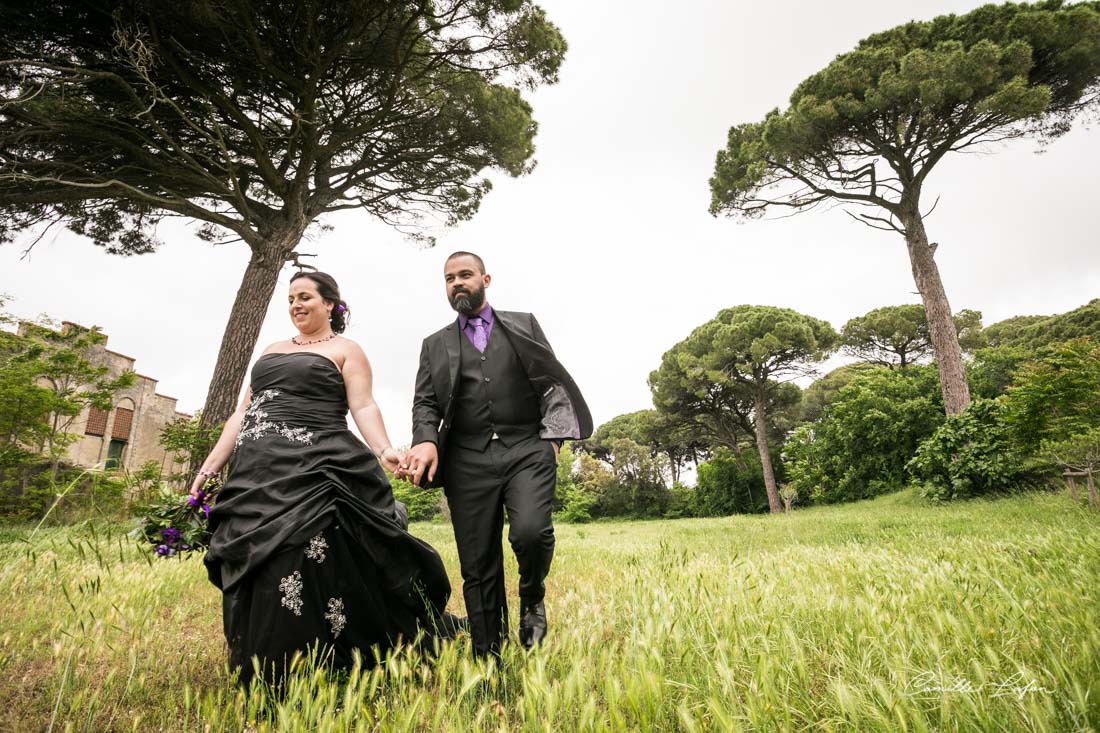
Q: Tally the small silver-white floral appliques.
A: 3